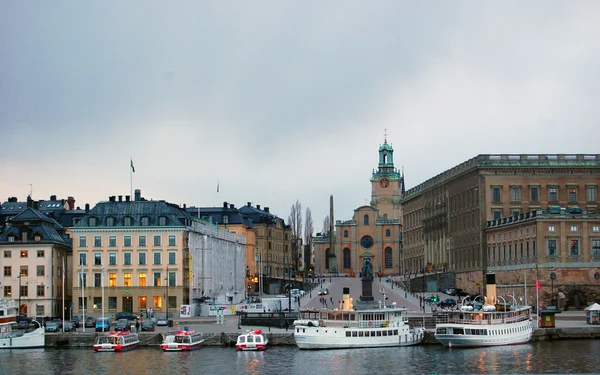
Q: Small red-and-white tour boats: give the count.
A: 3